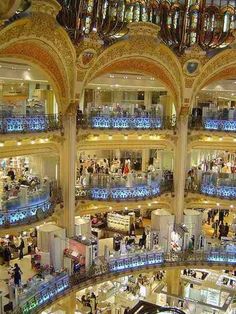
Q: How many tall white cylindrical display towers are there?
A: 4